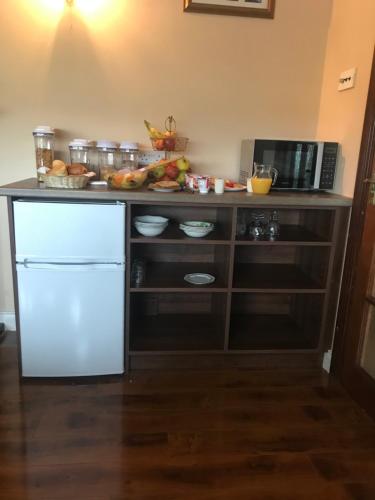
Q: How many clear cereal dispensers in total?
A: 4